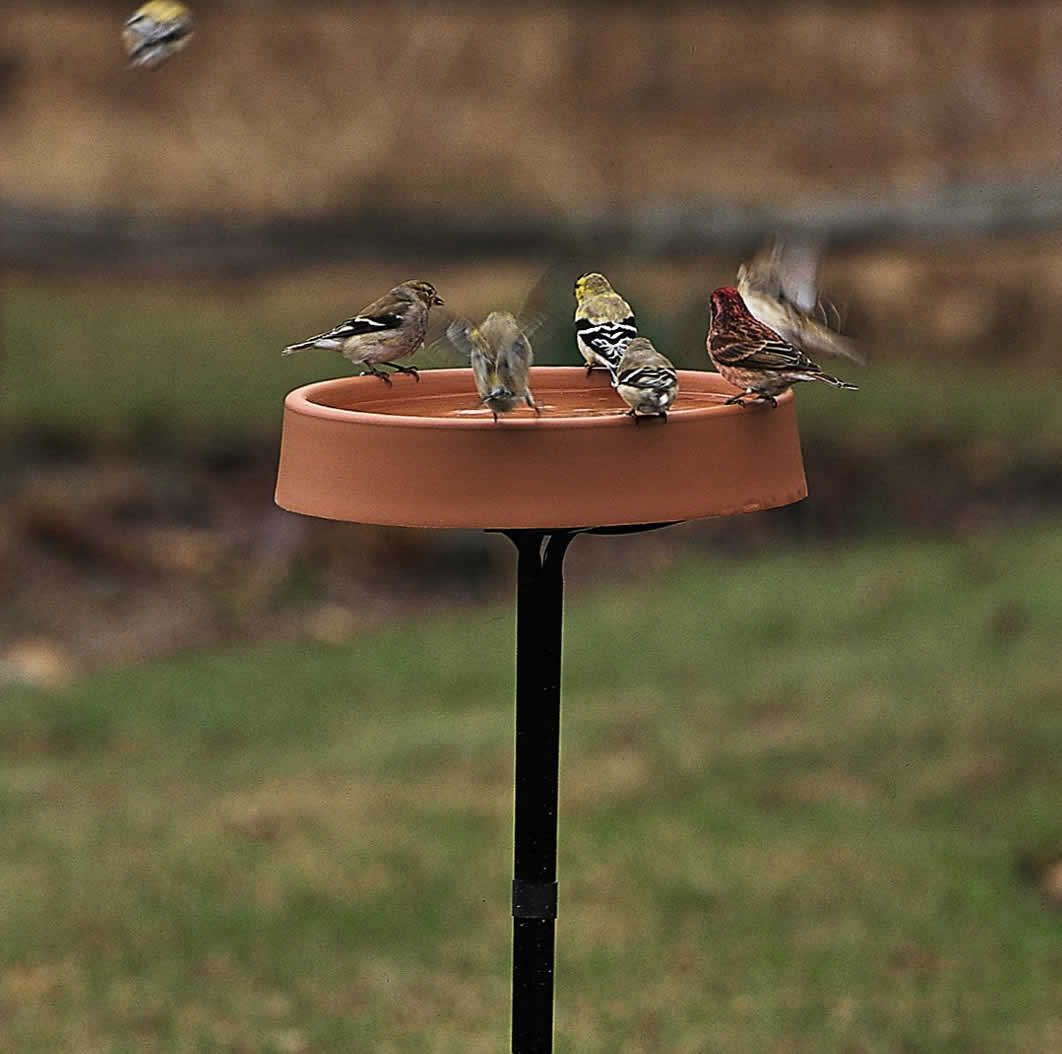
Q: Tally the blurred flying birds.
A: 2